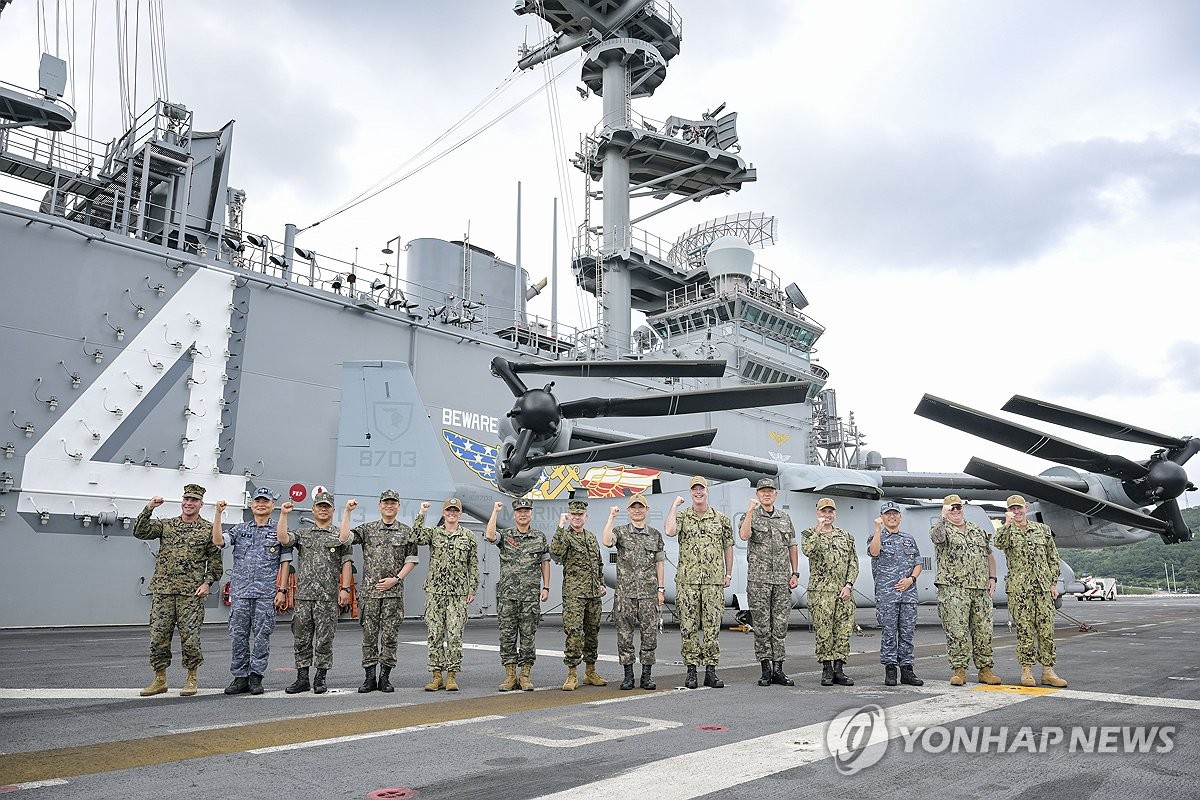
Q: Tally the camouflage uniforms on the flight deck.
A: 14